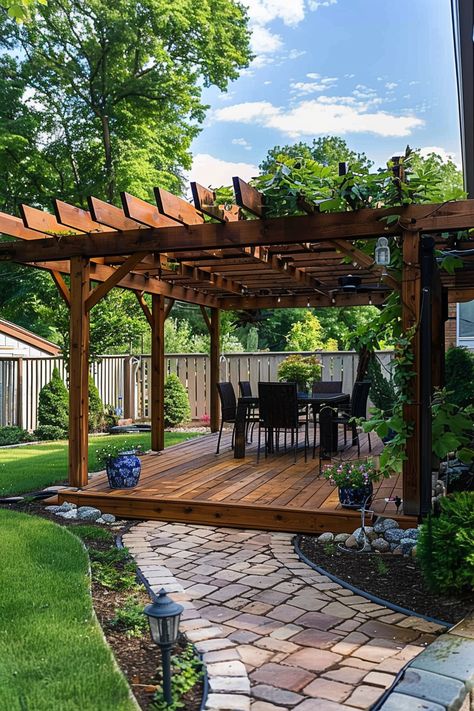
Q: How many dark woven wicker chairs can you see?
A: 5